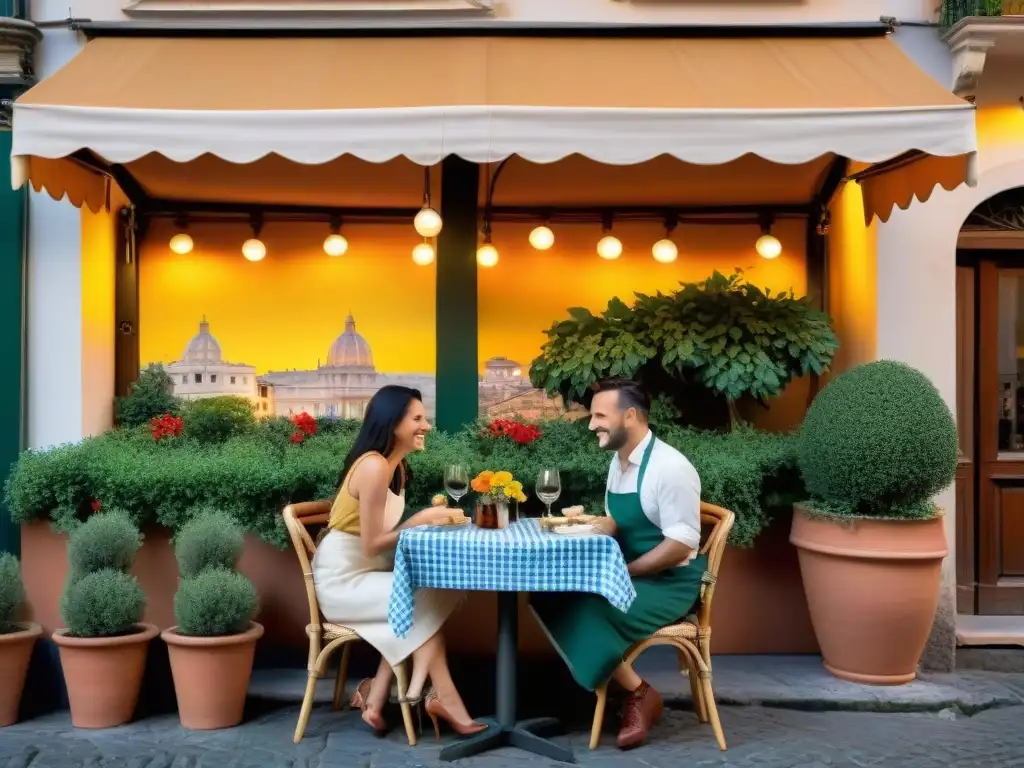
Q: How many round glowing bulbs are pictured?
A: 10